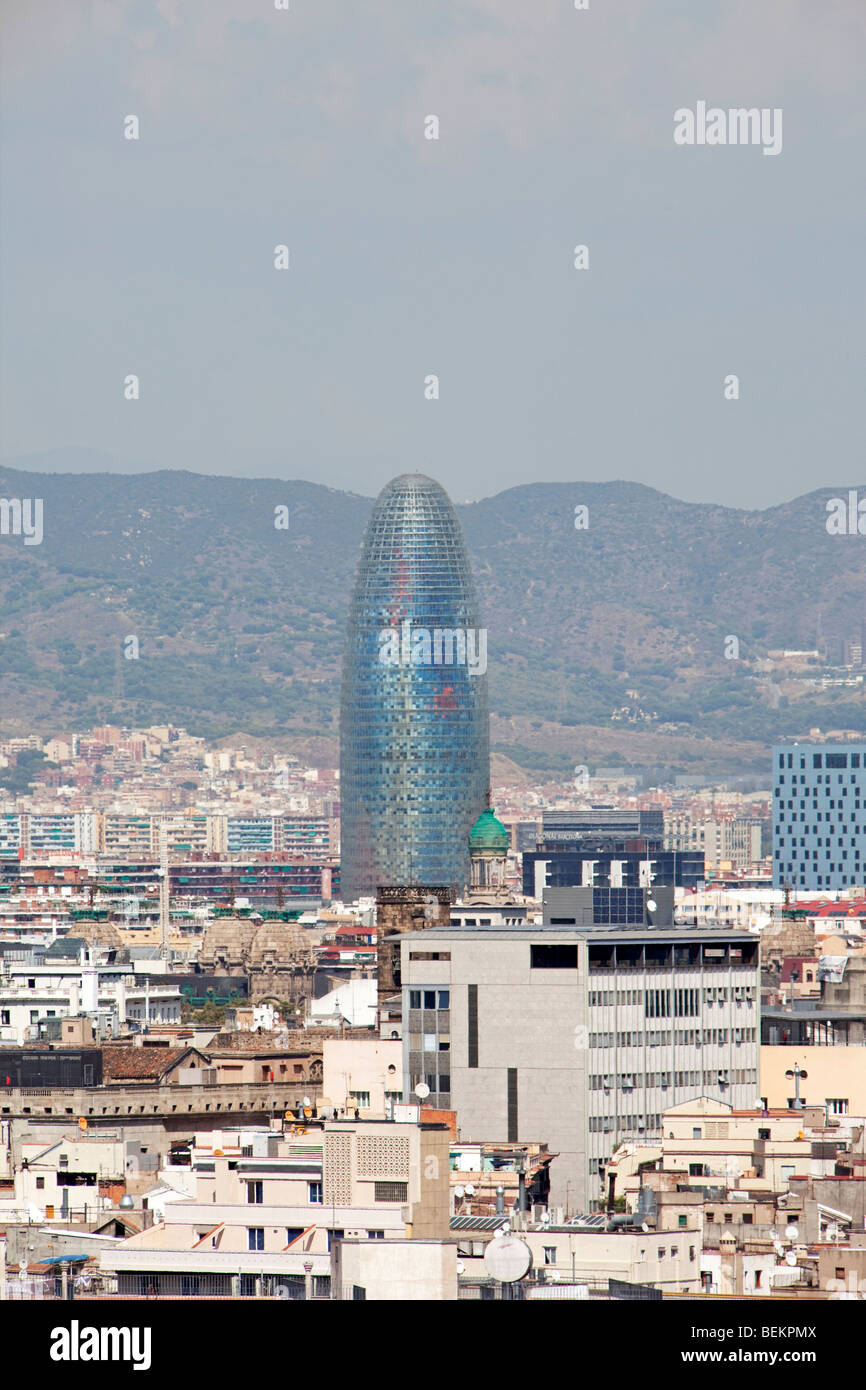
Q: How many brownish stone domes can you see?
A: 4